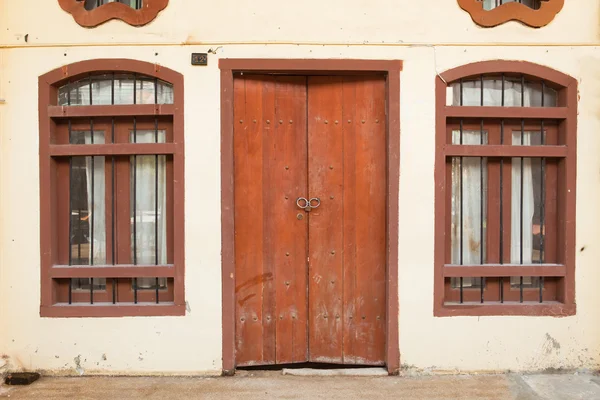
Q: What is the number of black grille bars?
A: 10